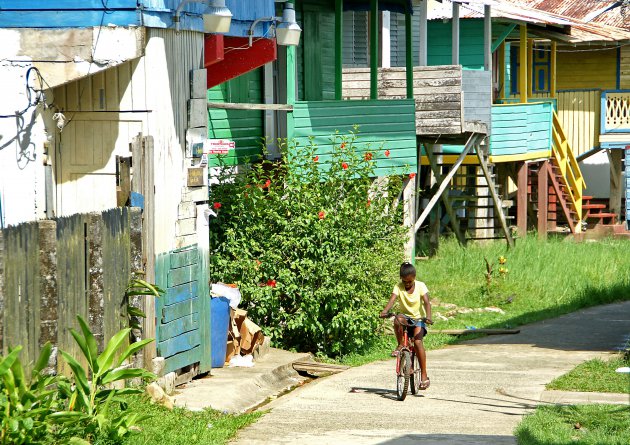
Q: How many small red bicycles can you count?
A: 1